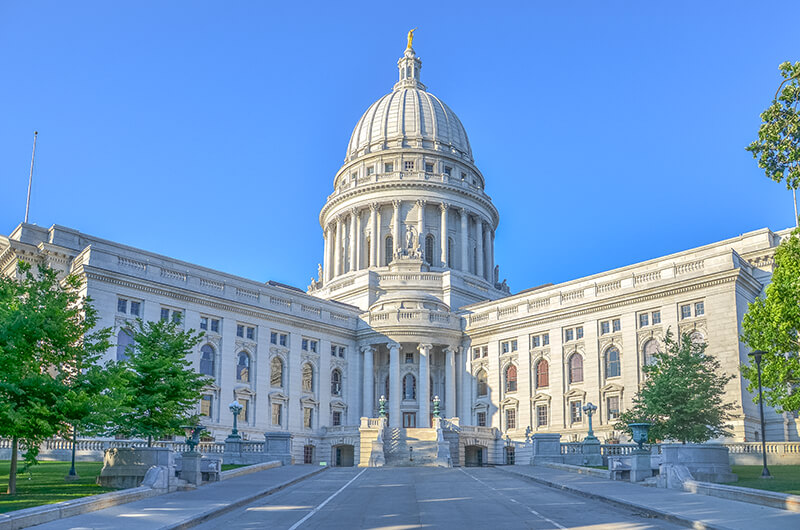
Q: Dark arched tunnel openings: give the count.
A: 2